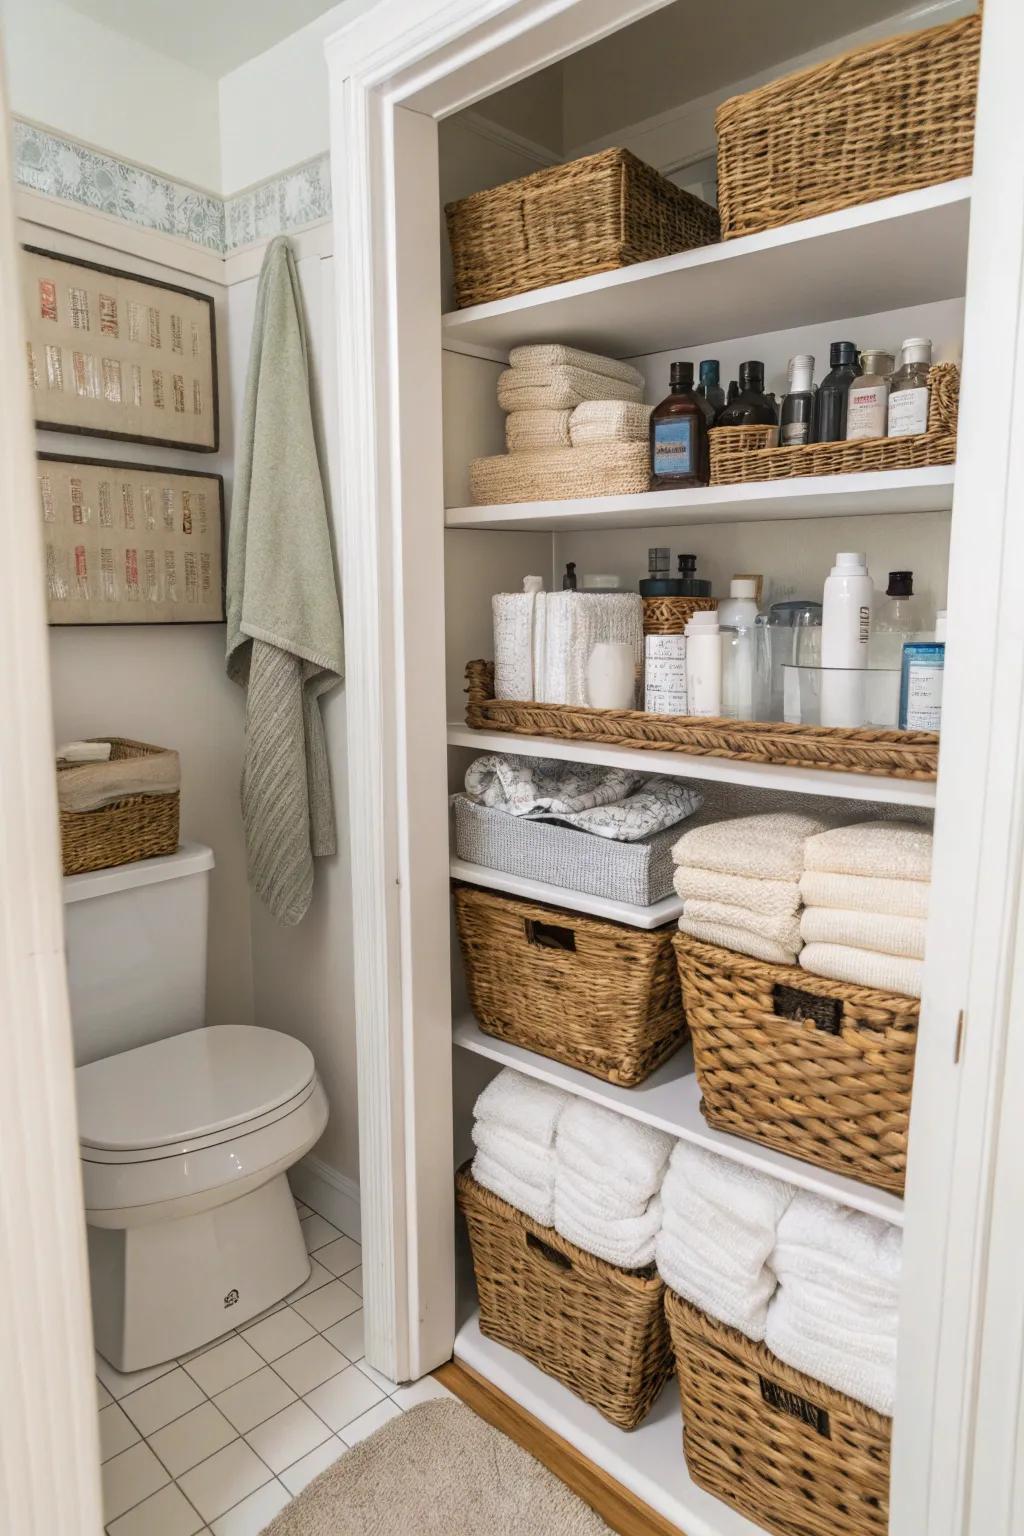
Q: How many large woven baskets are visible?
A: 6